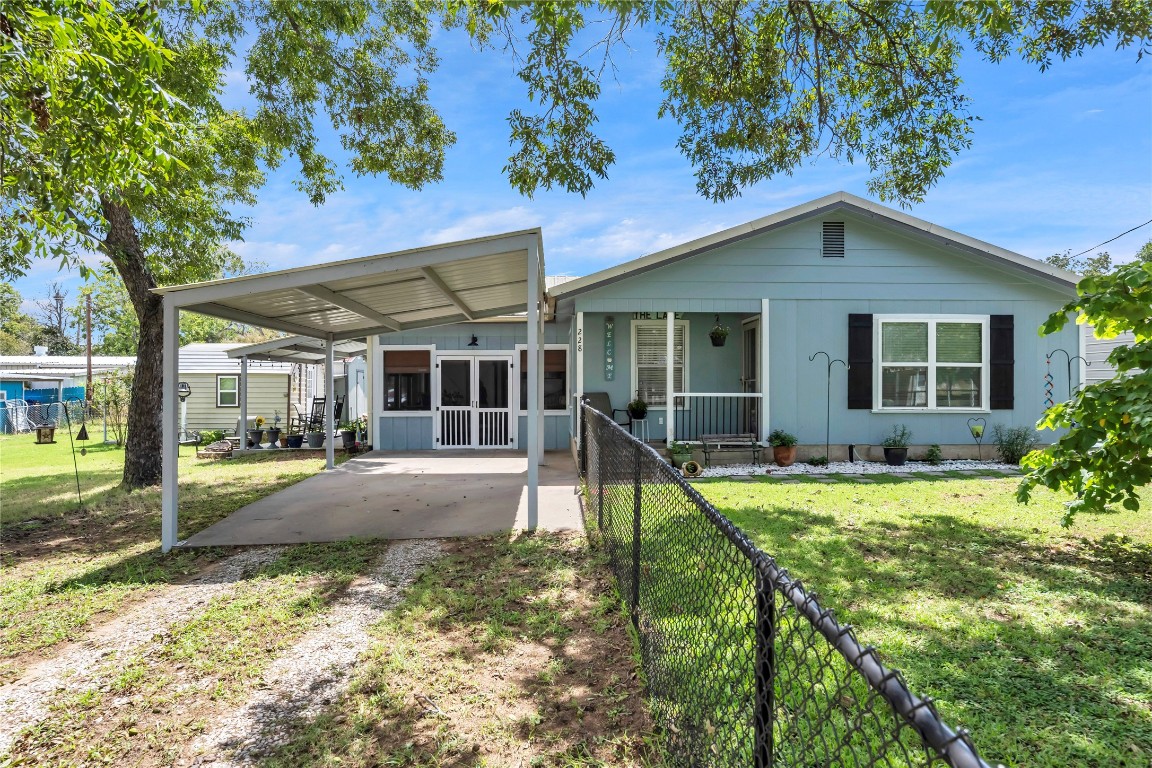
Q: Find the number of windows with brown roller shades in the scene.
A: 2